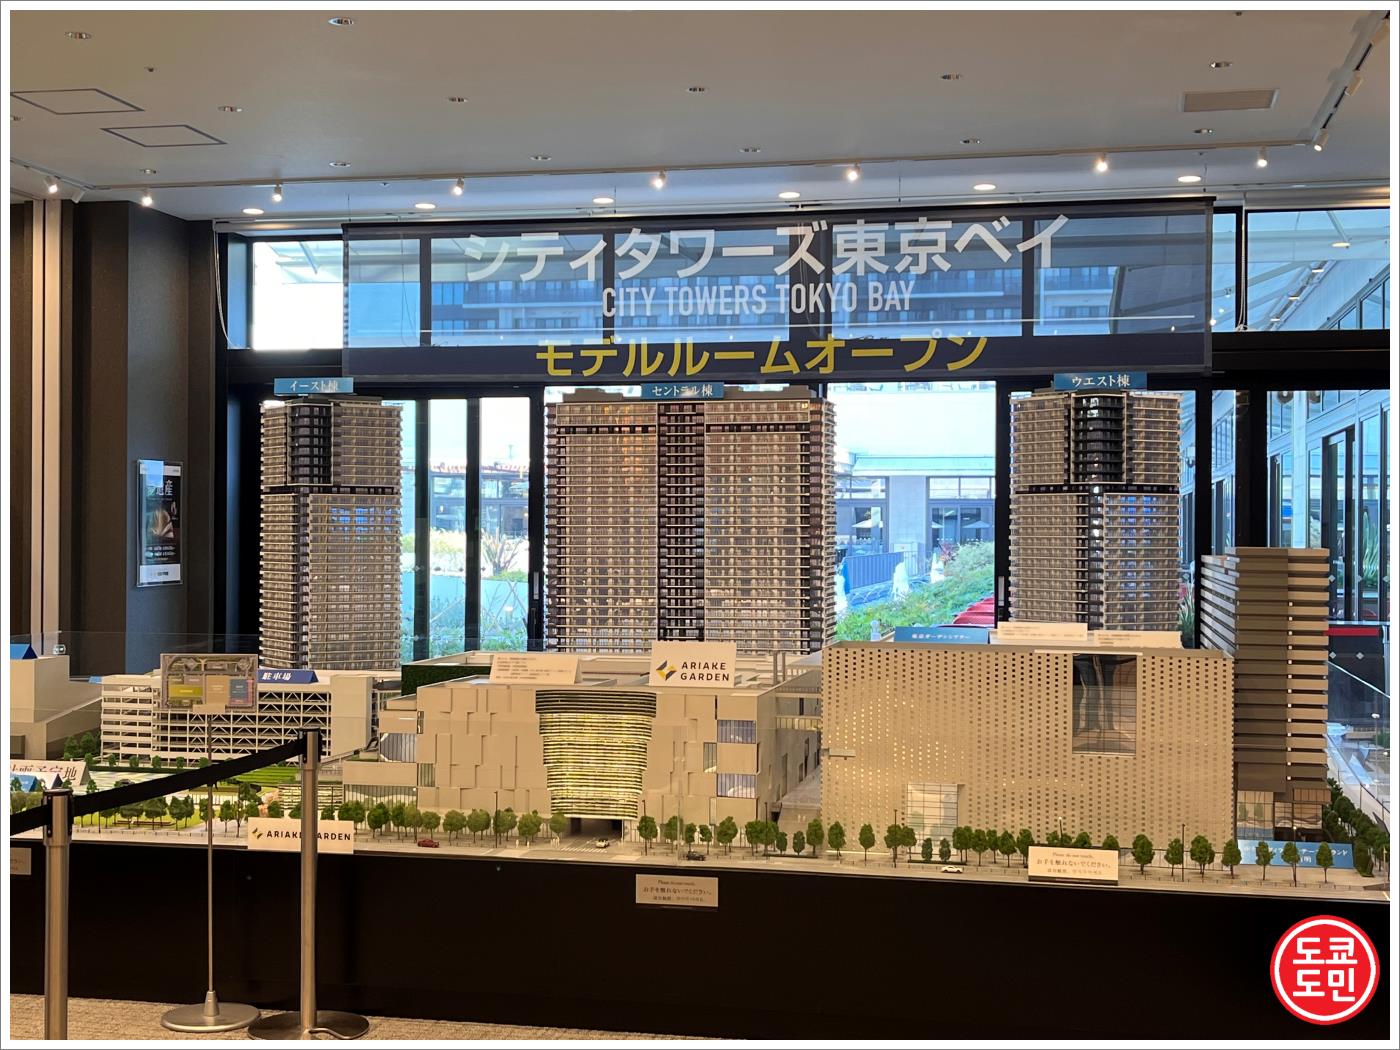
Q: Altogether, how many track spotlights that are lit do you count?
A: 9